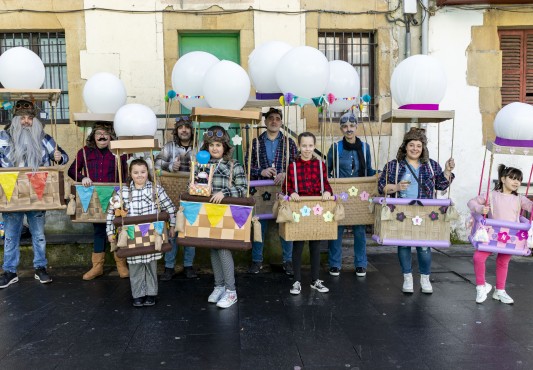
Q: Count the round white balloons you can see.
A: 10